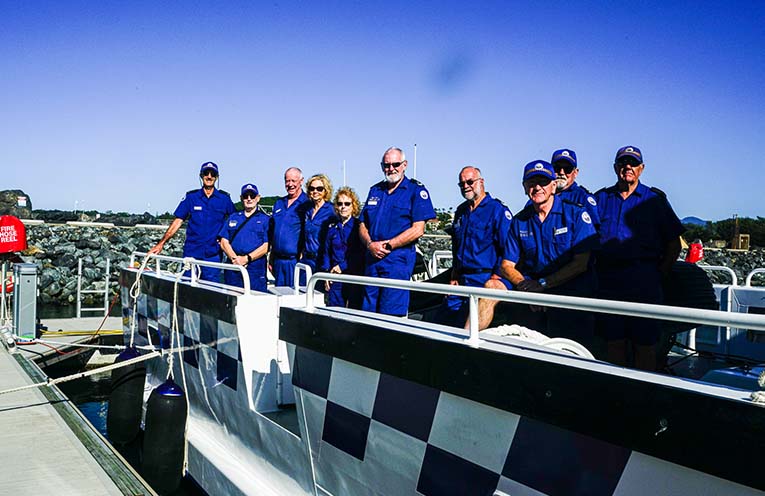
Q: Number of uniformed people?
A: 10